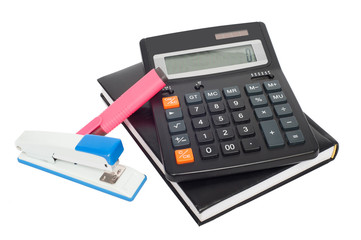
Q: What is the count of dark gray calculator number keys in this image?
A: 11